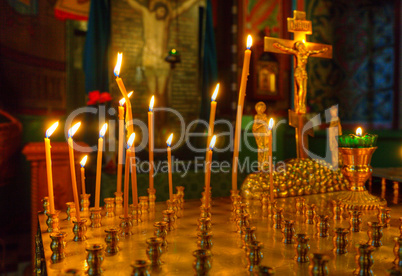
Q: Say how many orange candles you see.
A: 13